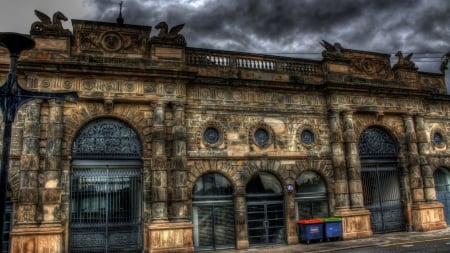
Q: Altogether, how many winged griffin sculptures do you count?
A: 4